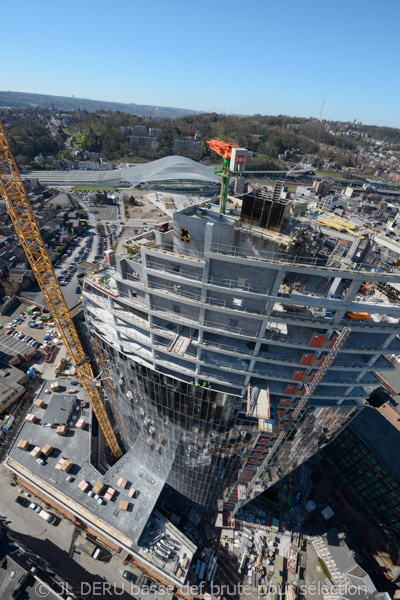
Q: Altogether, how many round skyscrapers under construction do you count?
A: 1